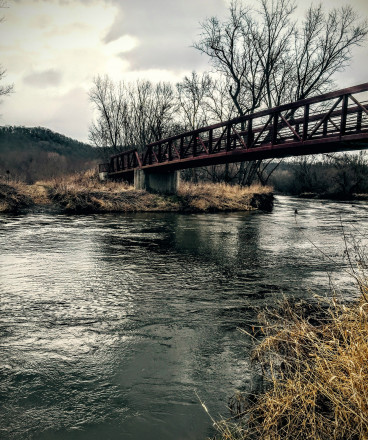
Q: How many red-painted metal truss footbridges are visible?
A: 1